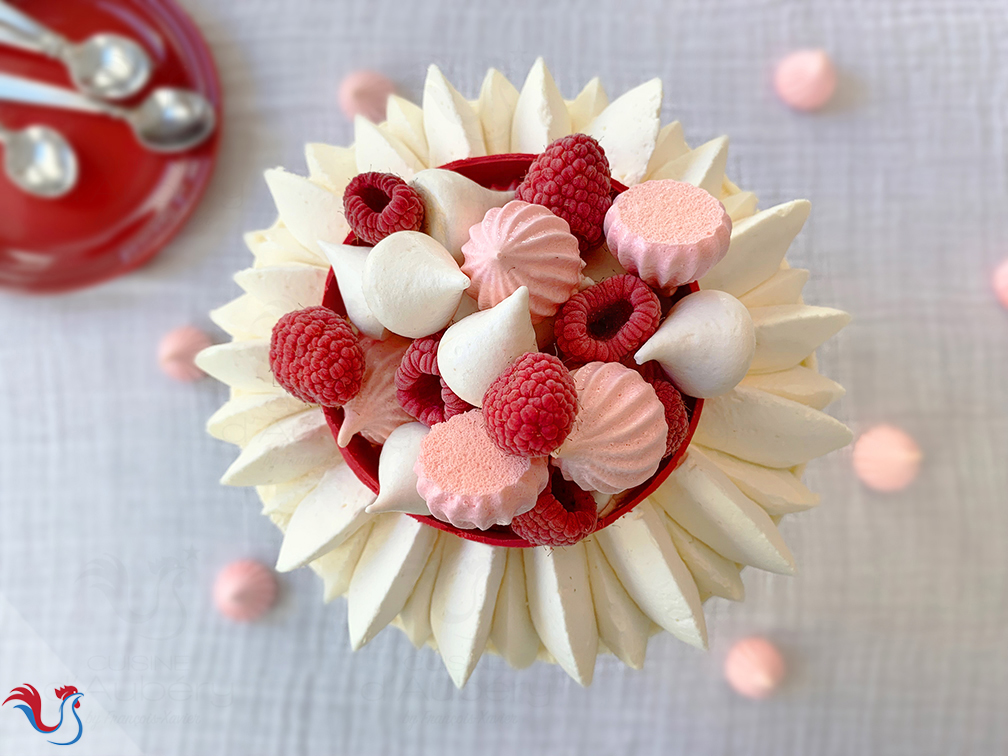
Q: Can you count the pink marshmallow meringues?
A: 12